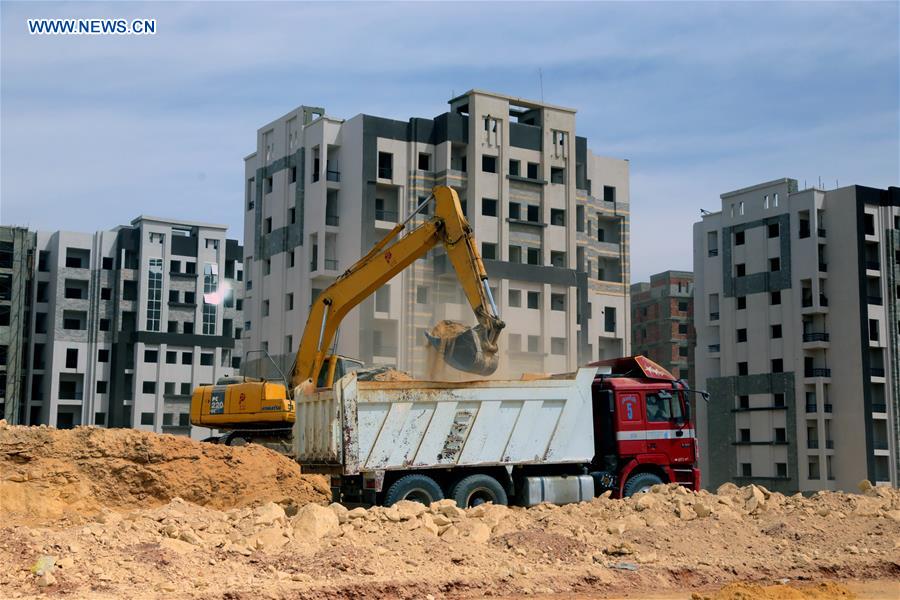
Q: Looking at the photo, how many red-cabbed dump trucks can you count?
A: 1